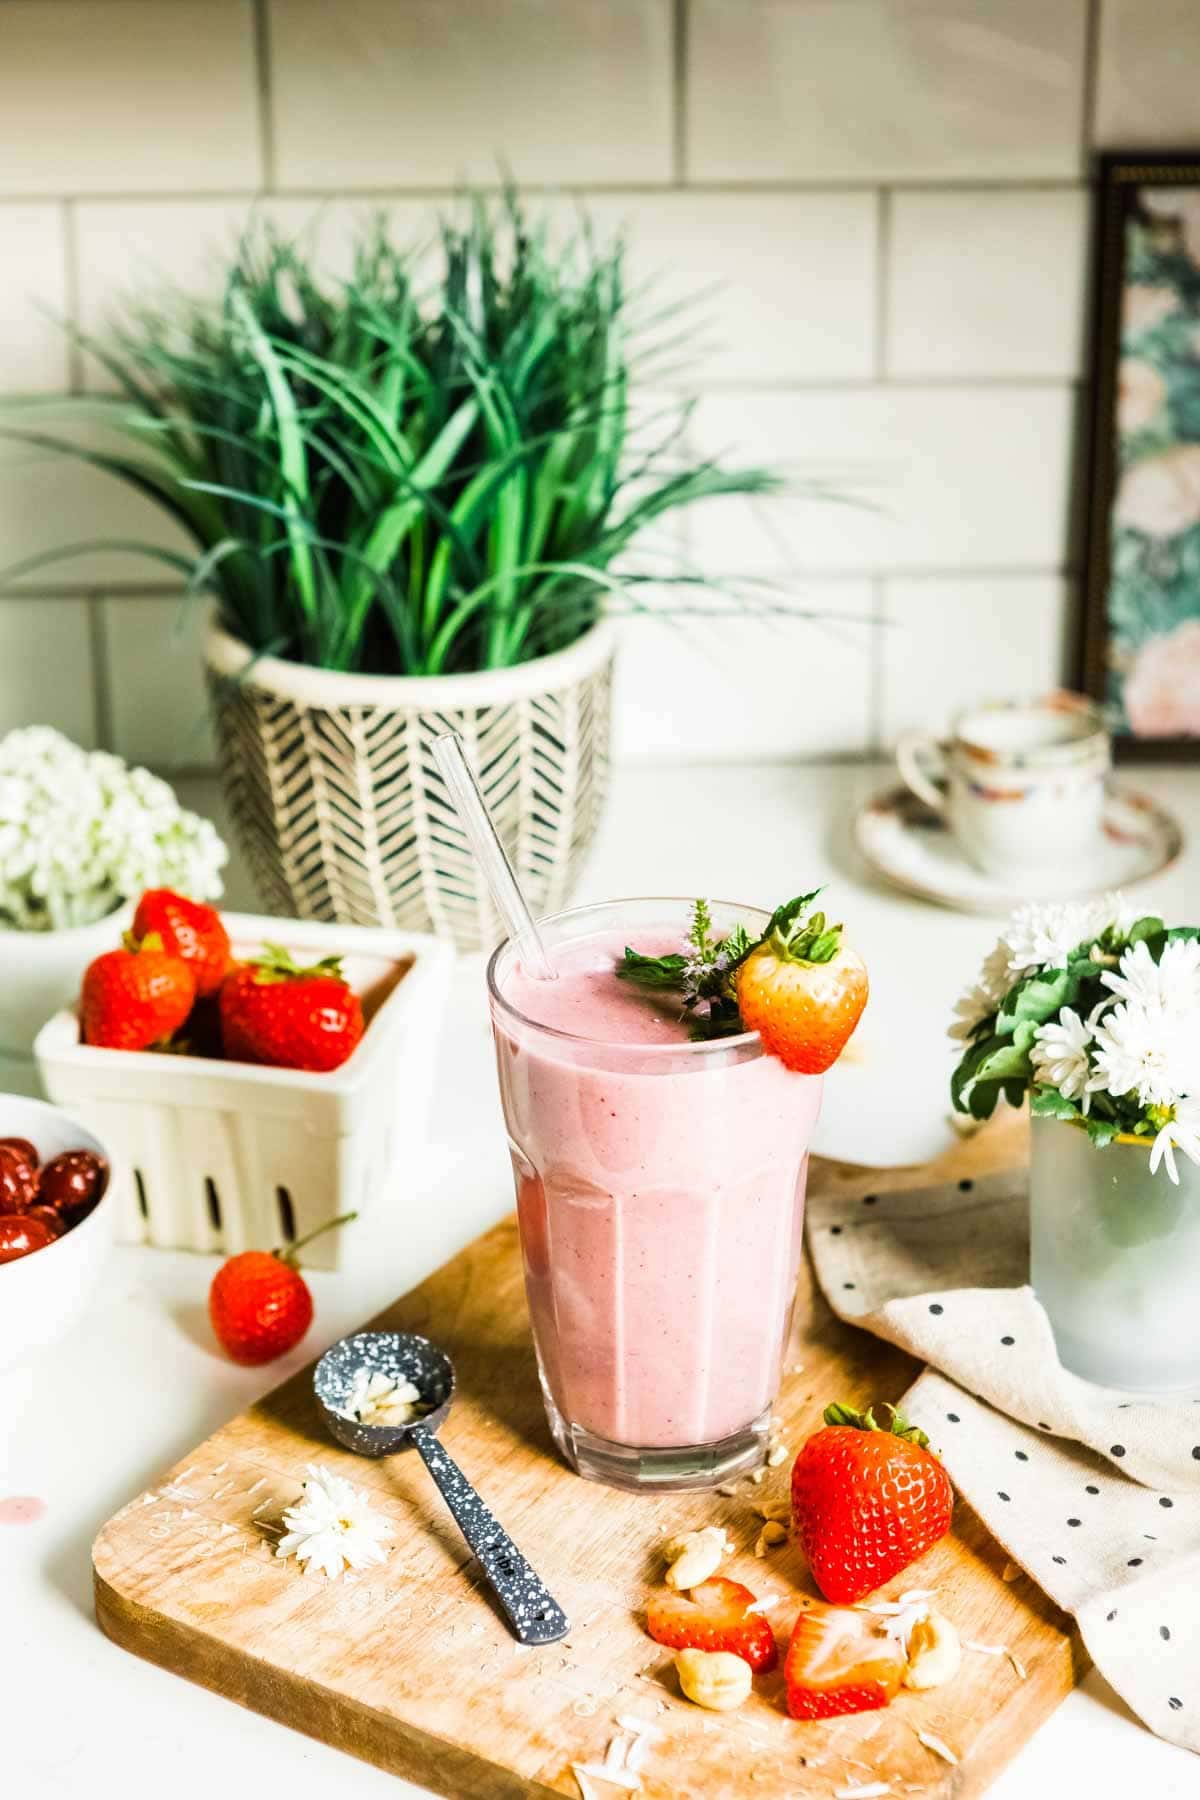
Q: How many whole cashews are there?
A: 3